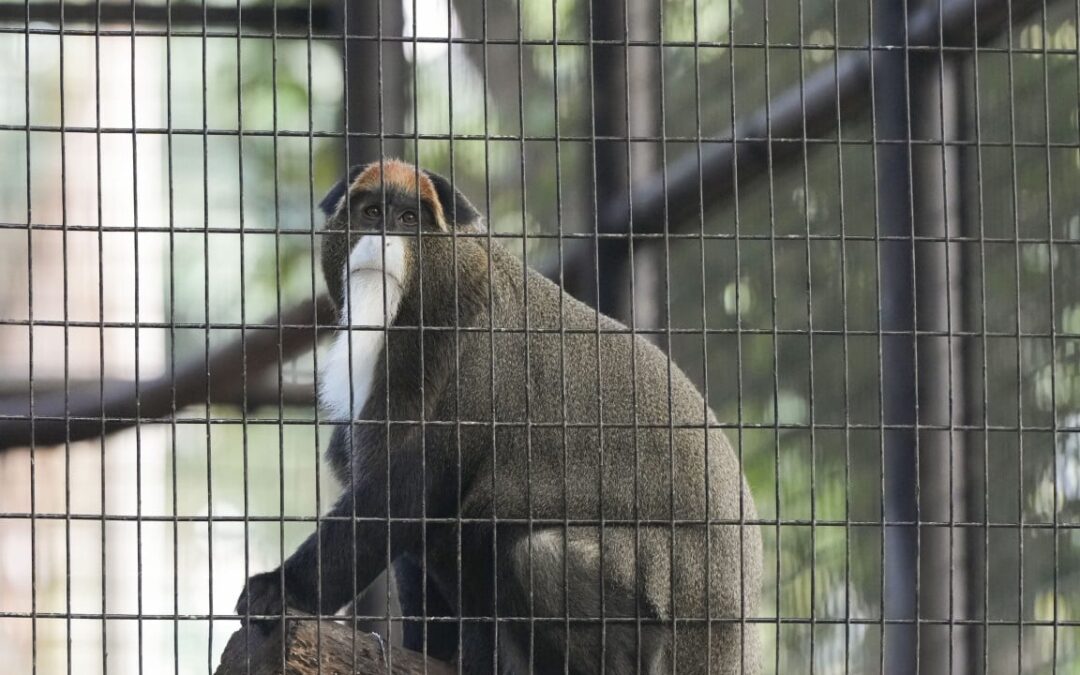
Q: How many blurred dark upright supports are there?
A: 3